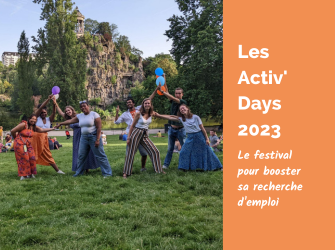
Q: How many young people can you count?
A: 8